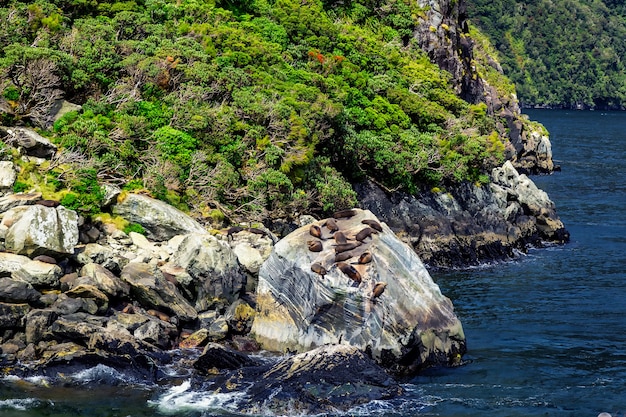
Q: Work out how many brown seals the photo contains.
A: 13